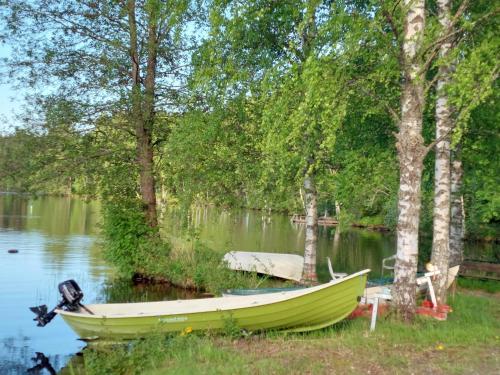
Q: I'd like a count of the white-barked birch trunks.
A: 4